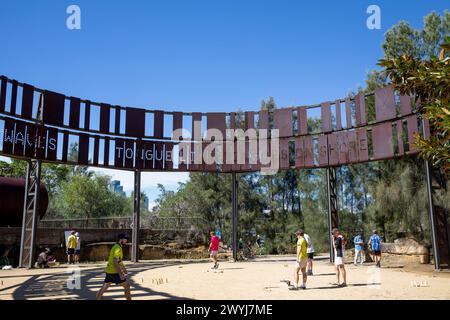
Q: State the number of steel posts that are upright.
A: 5